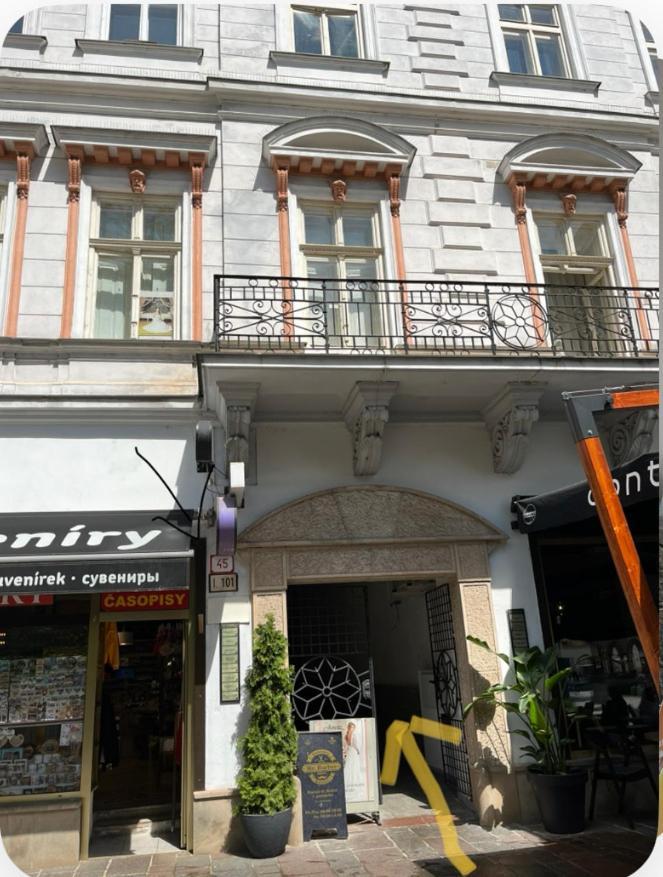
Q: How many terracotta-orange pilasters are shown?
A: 7